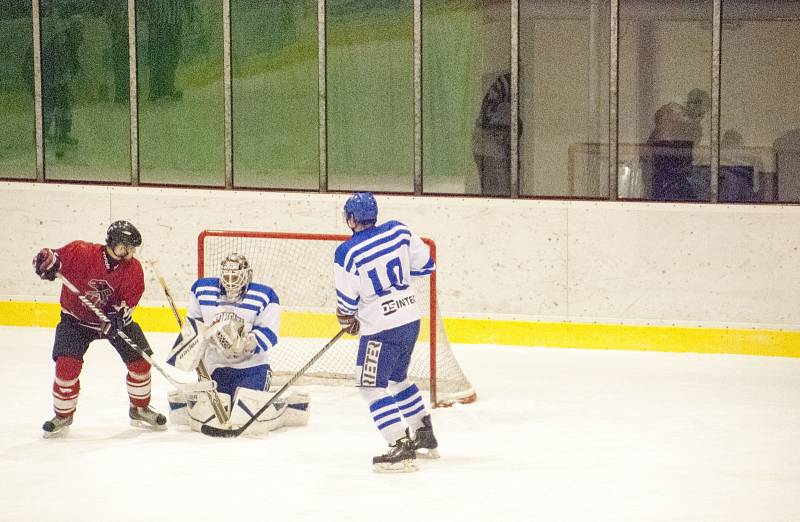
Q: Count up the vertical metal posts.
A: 8